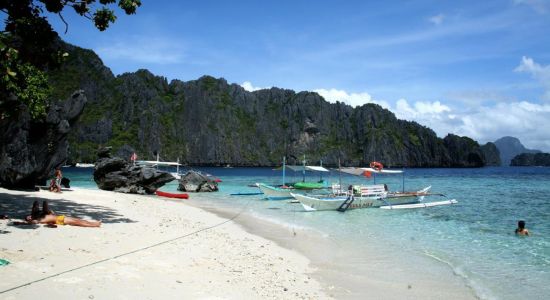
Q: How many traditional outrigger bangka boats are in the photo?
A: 3